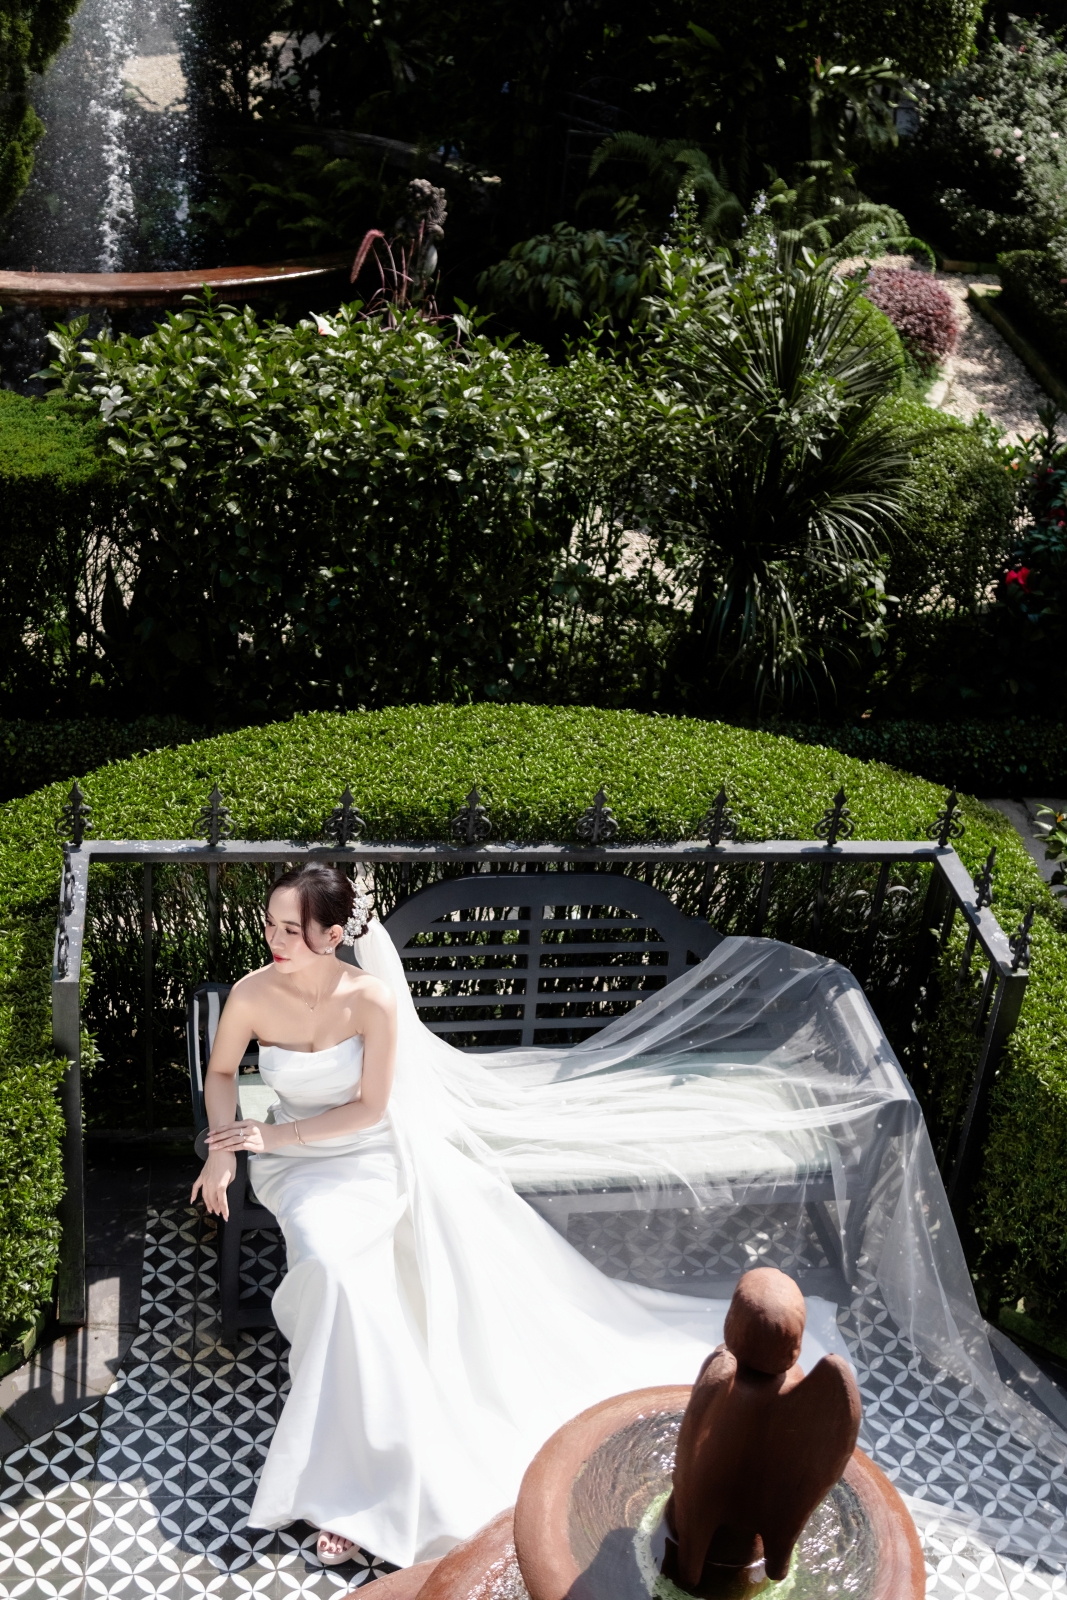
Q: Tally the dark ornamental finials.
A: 12